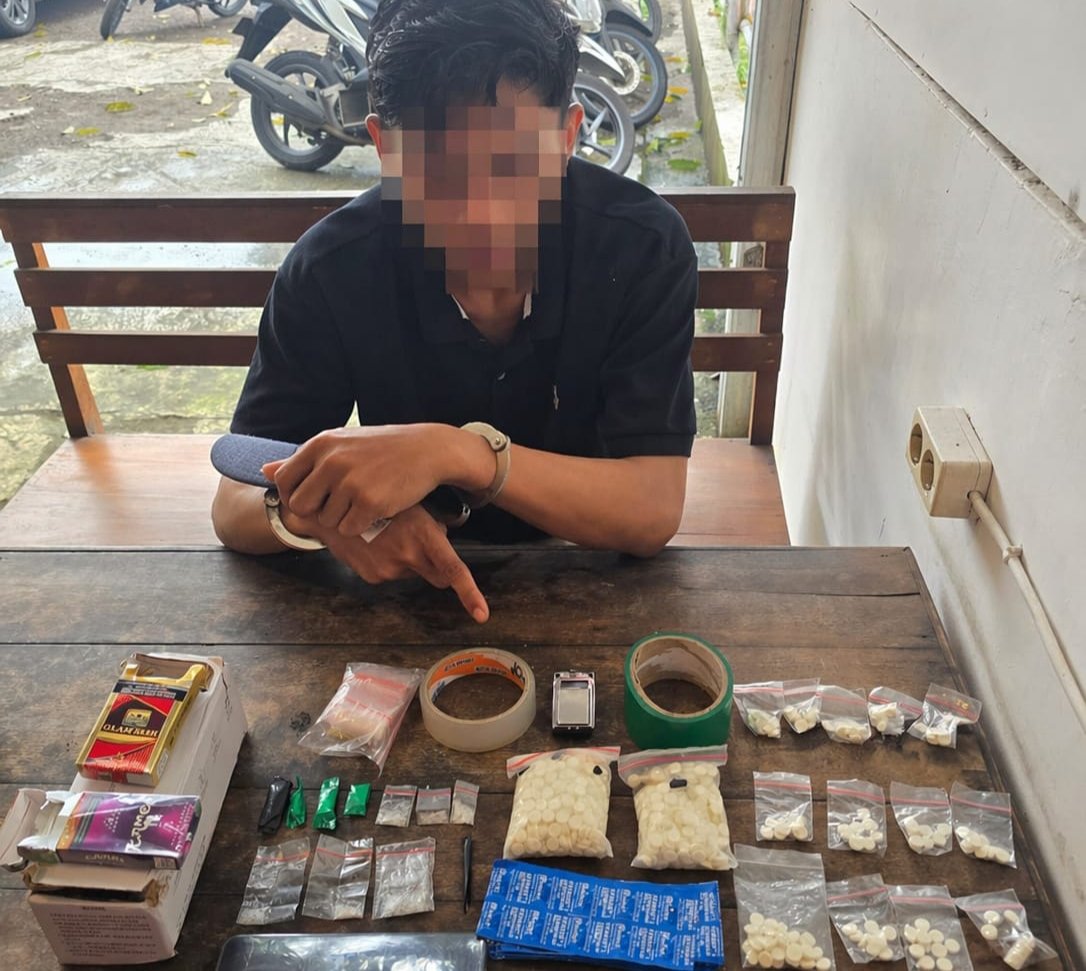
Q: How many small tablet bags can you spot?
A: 13